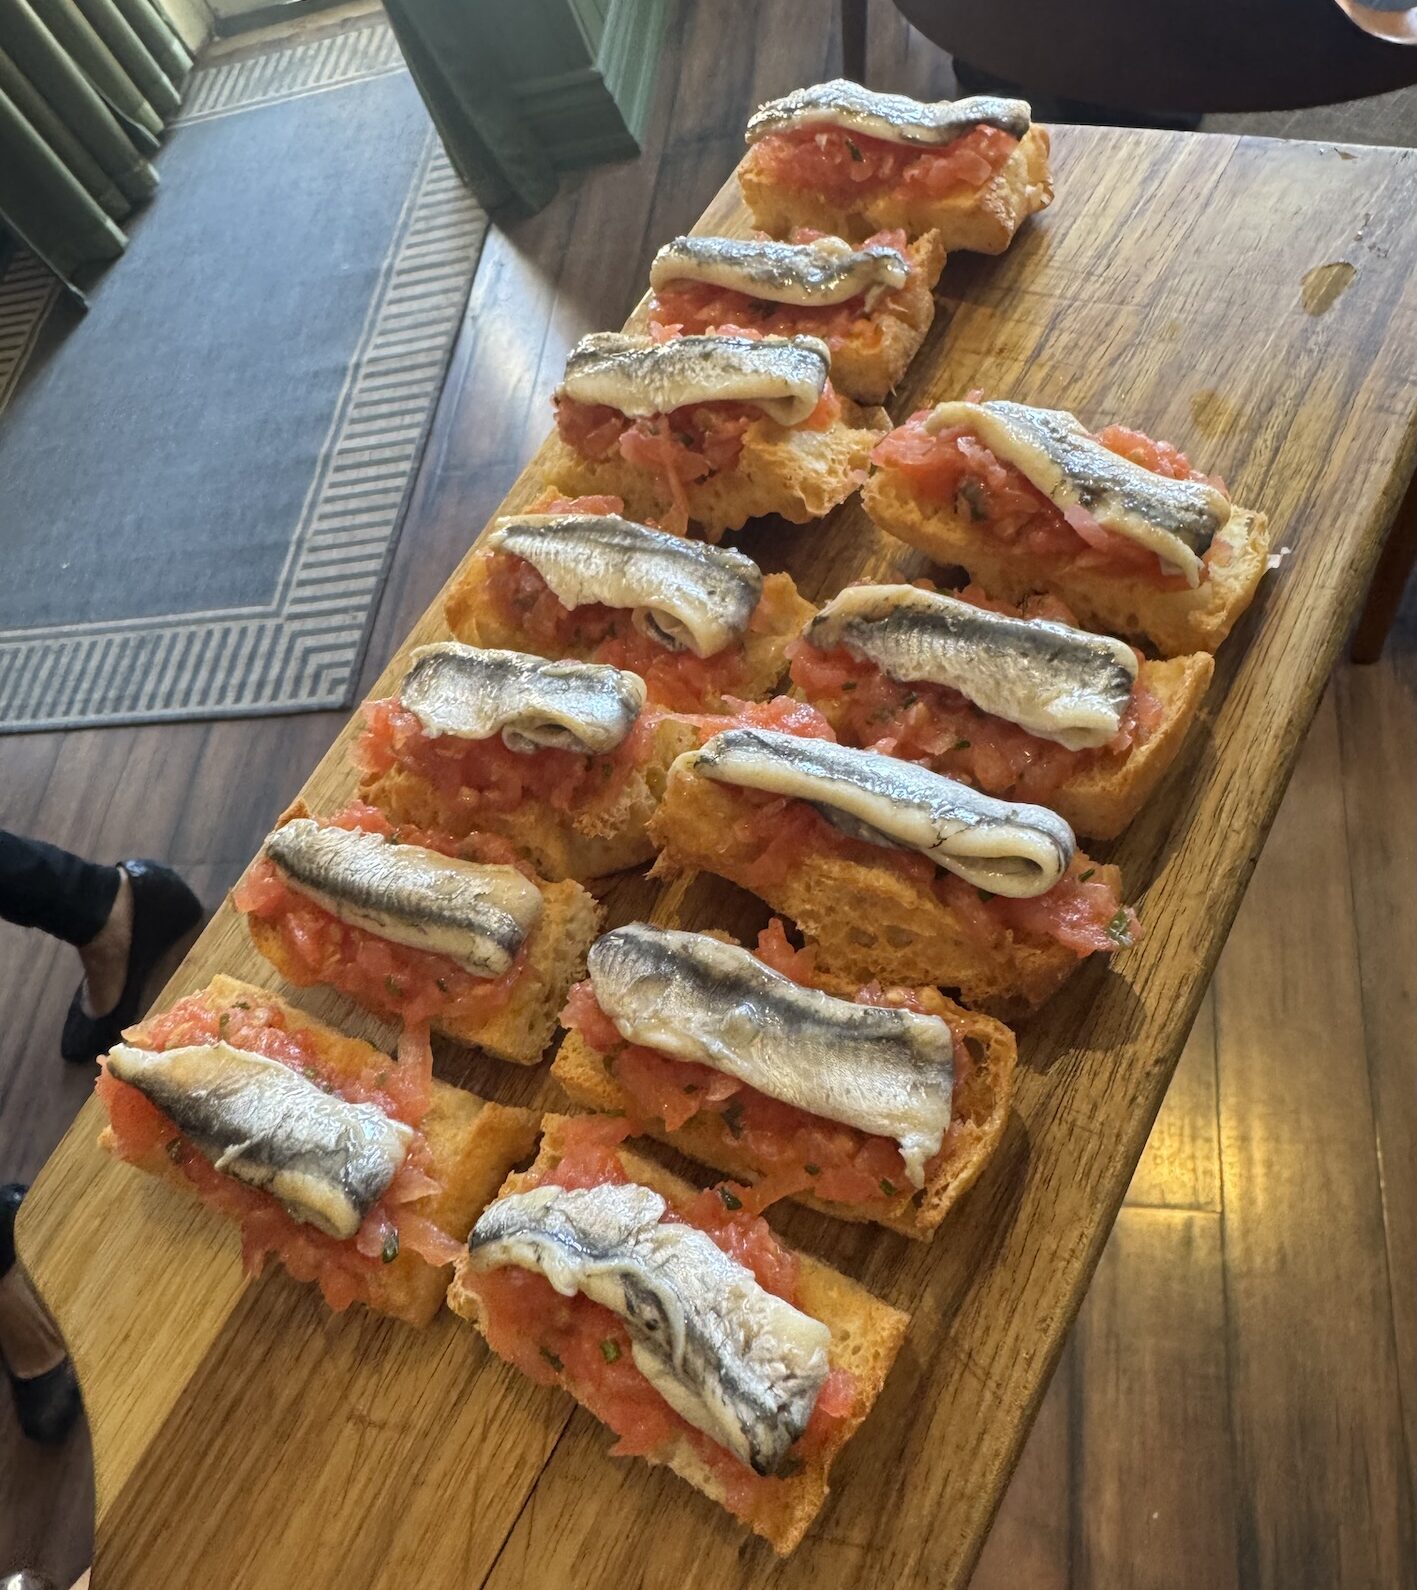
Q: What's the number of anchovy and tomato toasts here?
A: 12